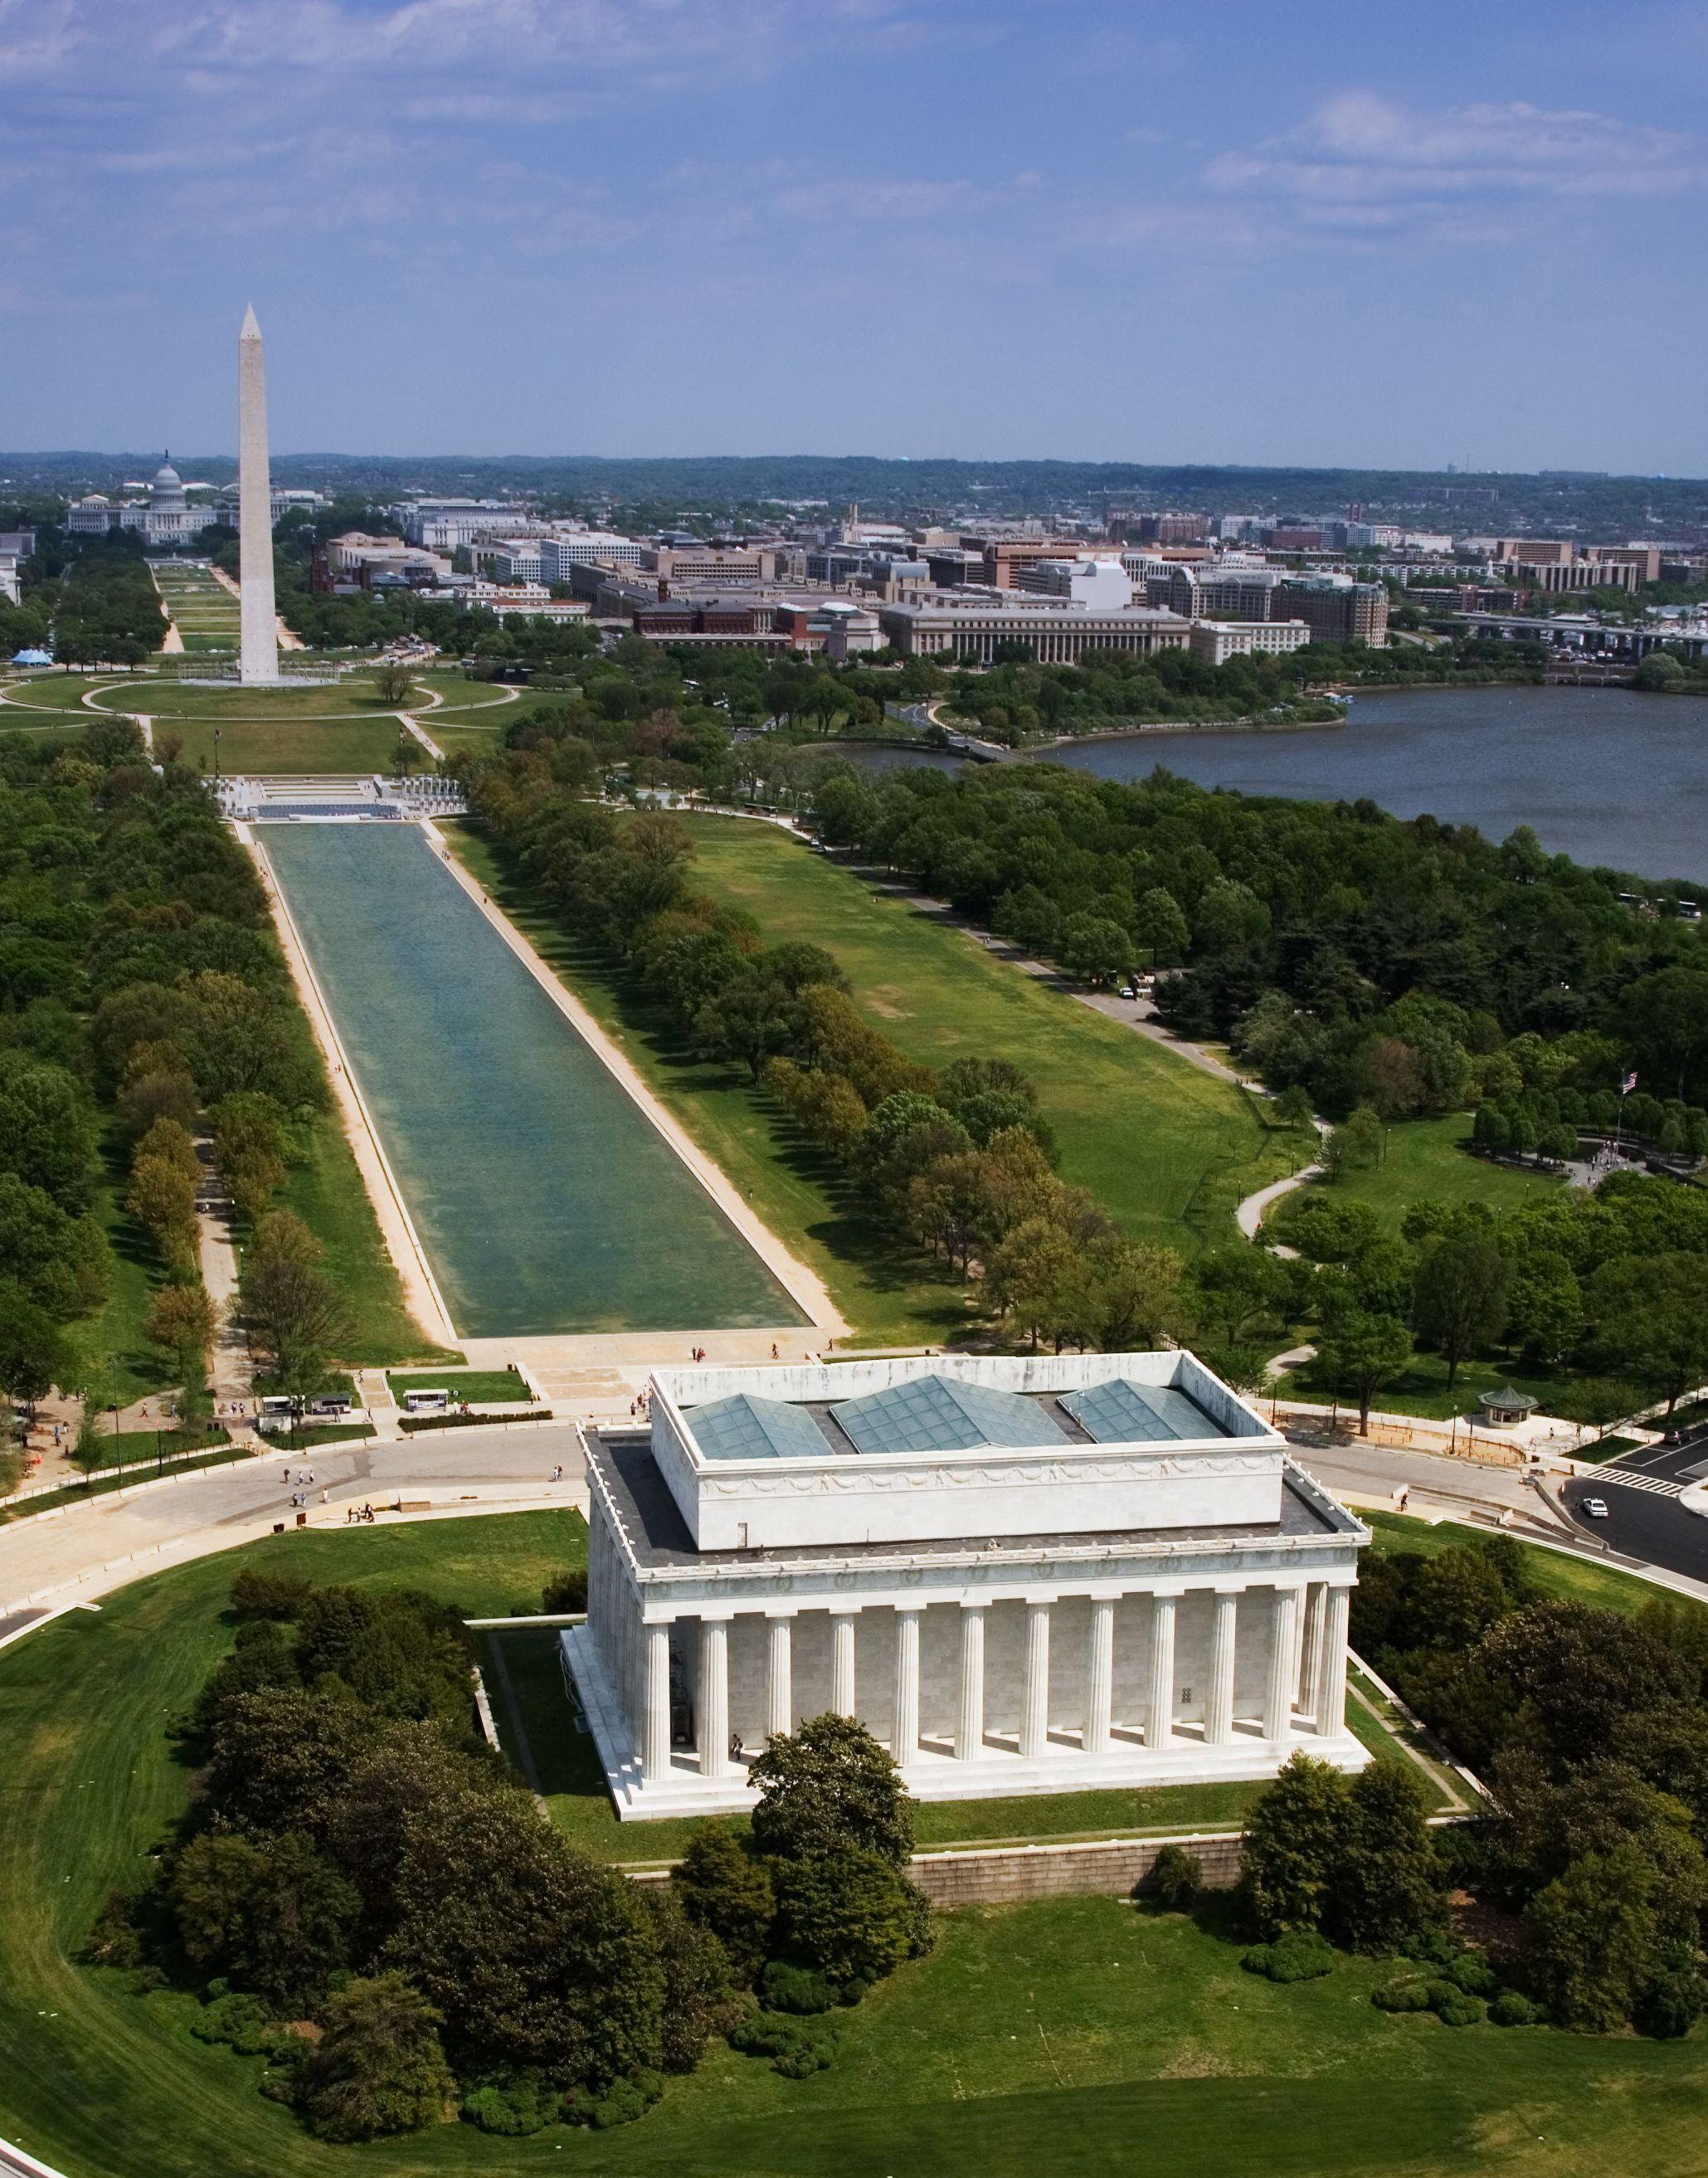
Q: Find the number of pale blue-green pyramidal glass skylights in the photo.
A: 3